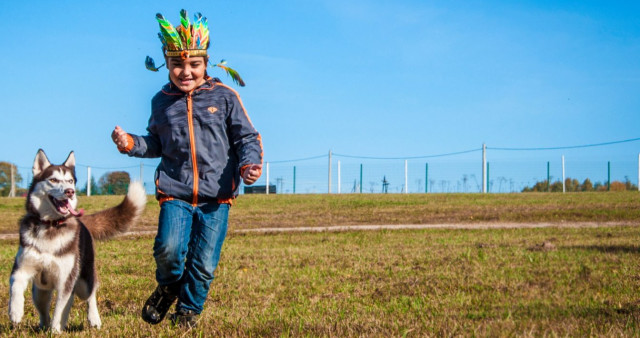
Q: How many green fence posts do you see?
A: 6